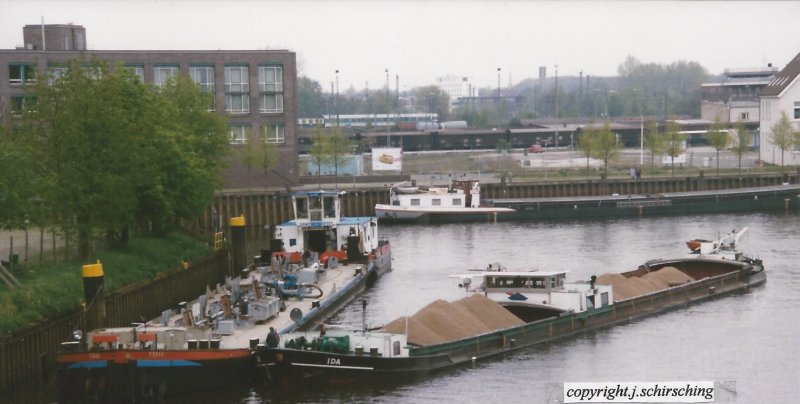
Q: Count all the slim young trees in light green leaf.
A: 11